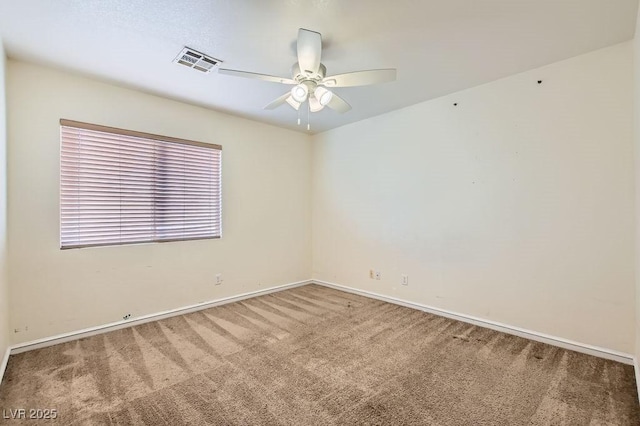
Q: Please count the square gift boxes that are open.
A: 0